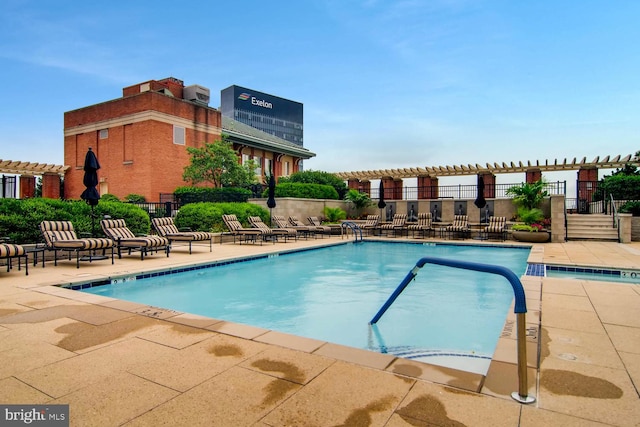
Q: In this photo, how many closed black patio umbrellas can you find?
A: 4